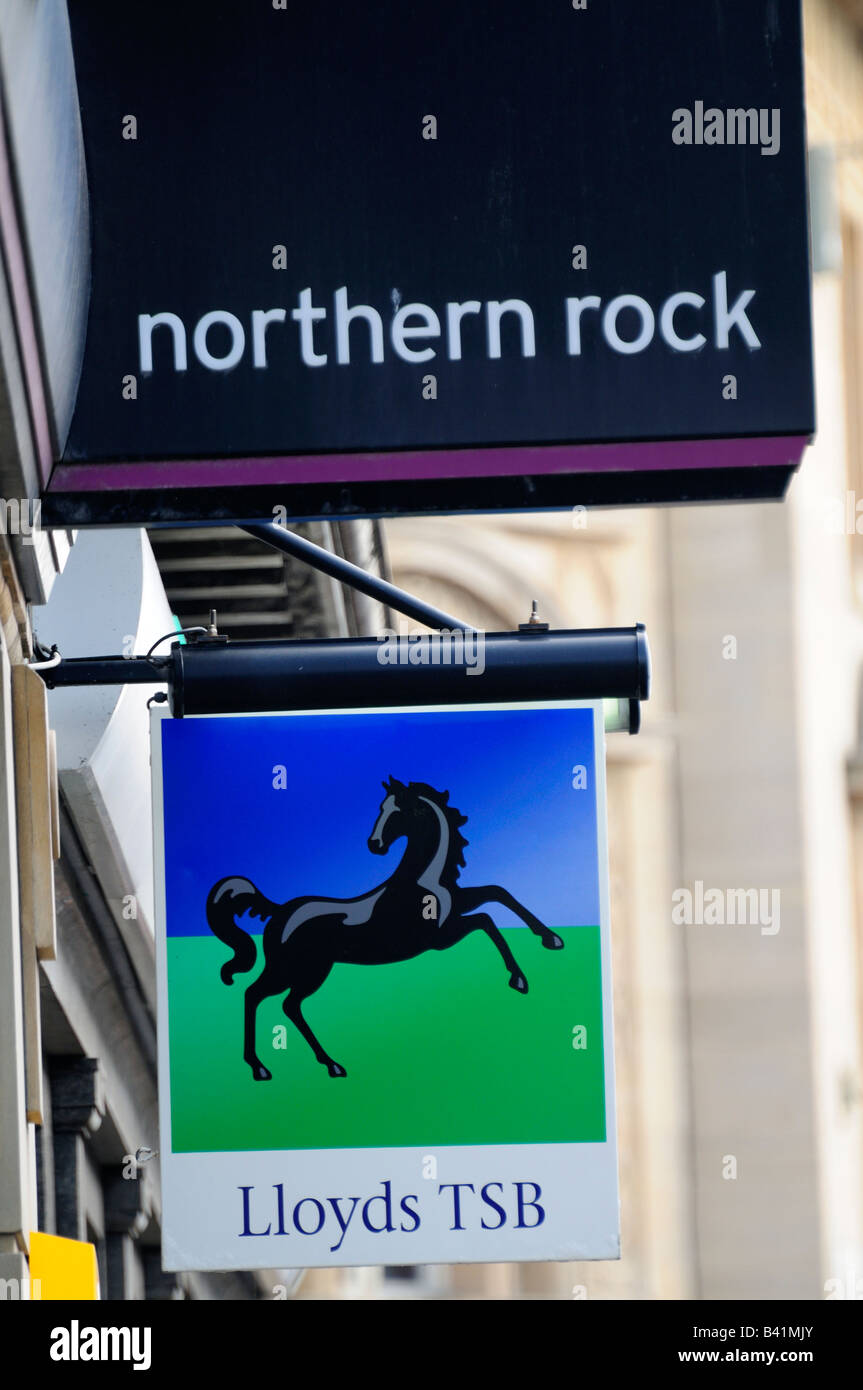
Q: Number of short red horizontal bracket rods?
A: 0